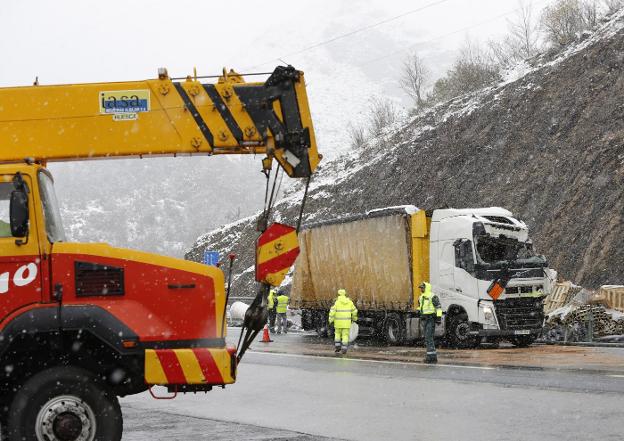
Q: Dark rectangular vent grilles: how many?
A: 1